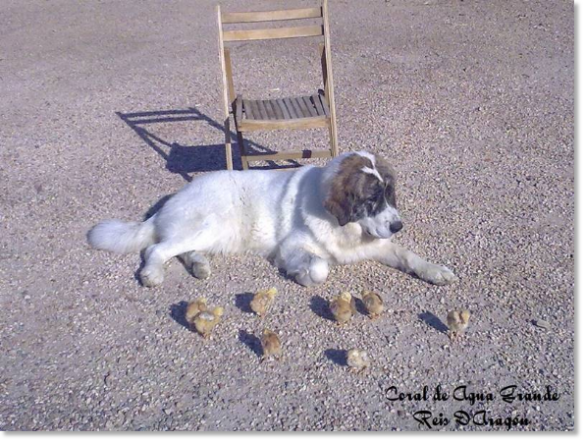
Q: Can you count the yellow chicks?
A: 8